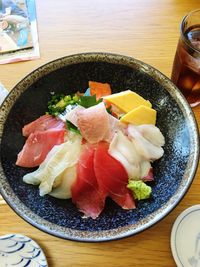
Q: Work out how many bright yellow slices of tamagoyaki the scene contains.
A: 2